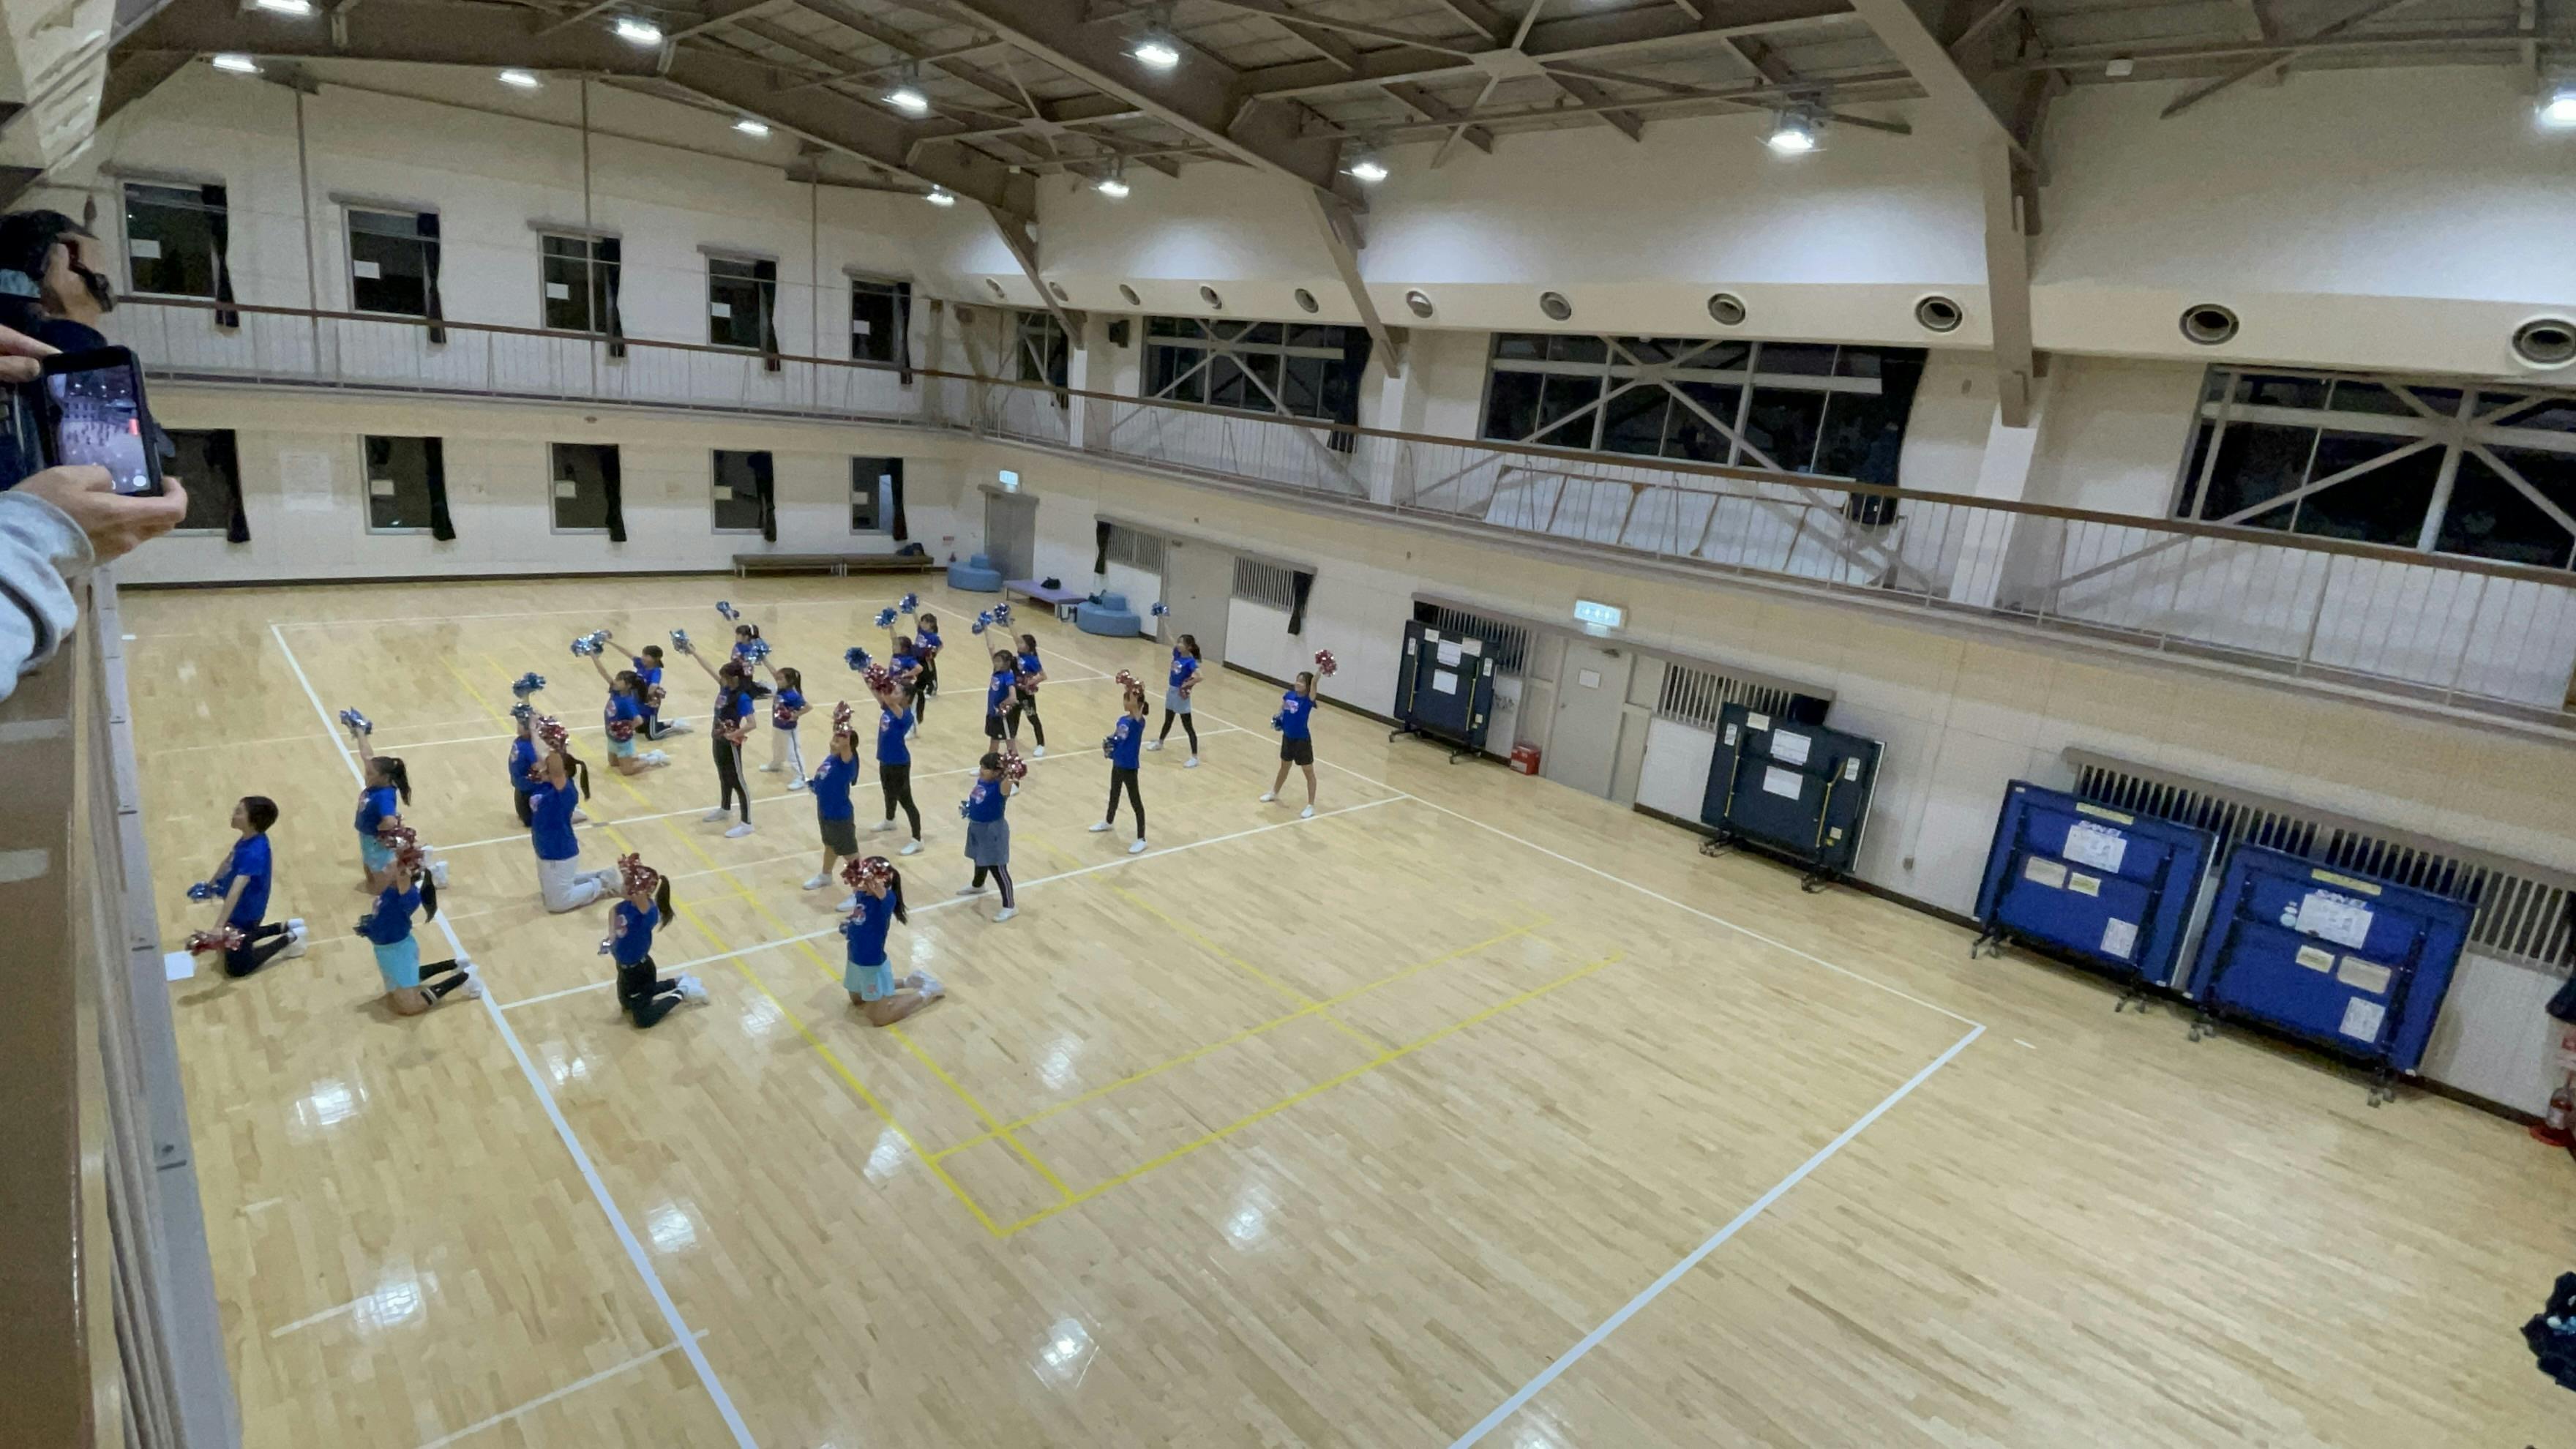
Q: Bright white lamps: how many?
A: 12